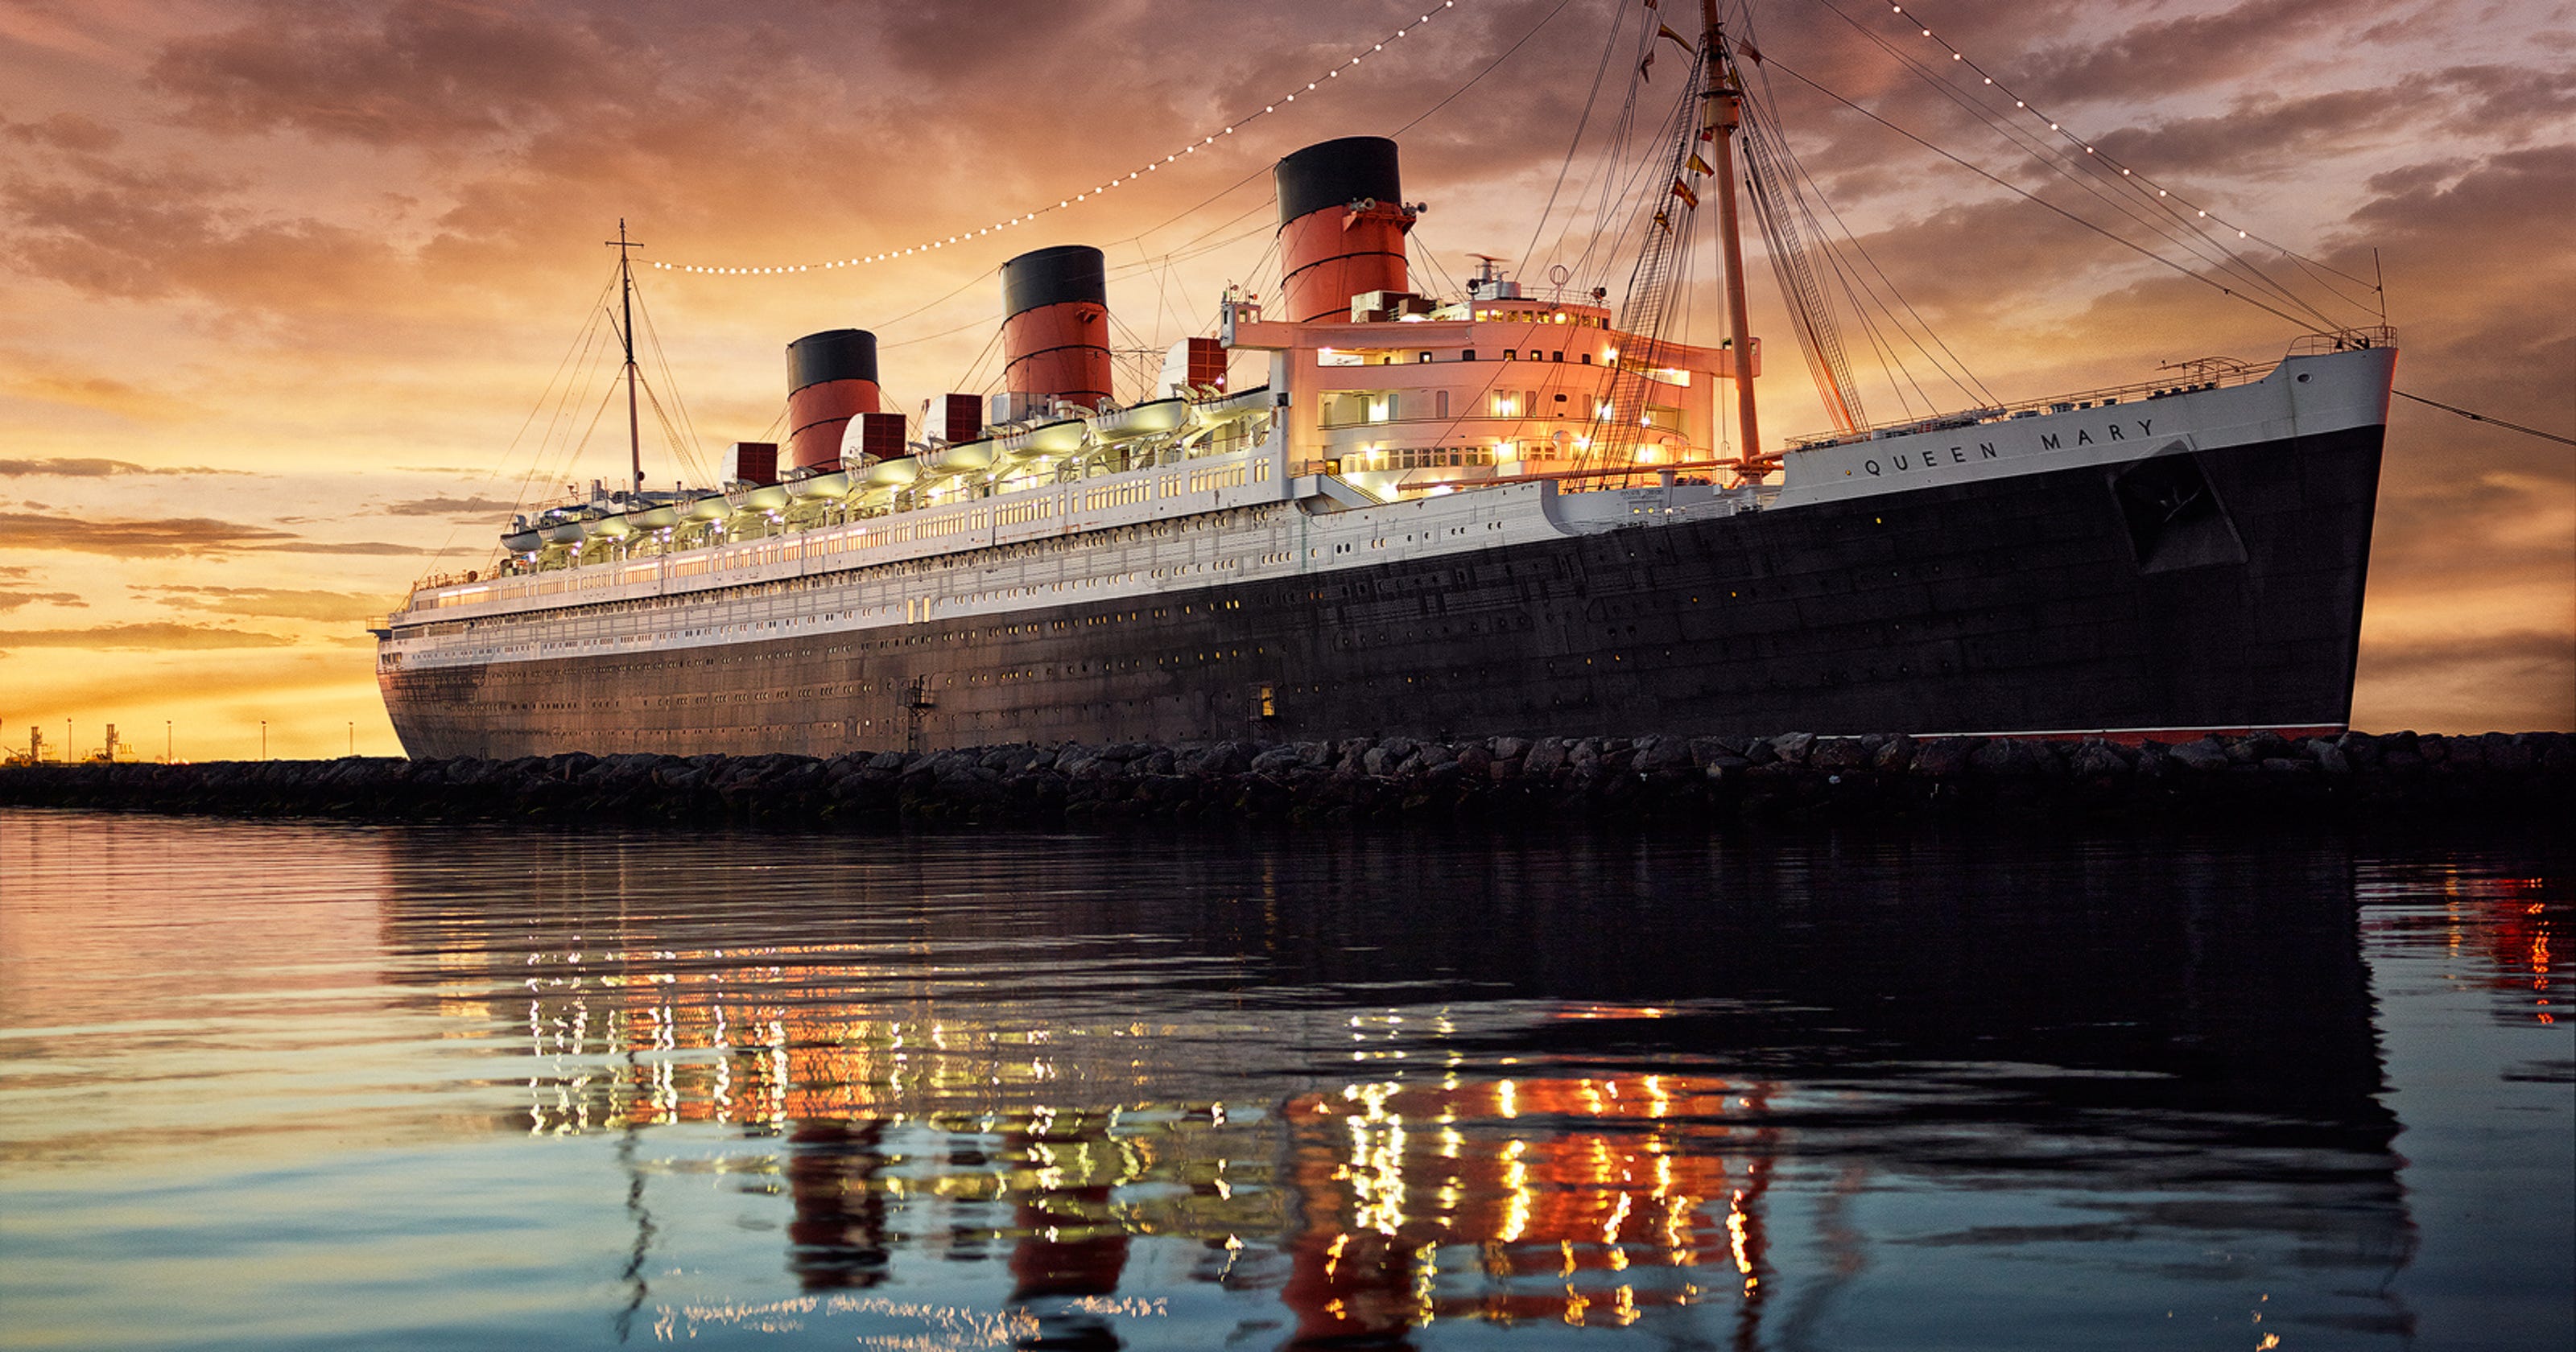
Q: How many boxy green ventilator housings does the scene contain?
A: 0